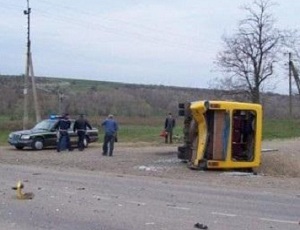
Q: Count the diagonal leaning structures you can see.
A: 2